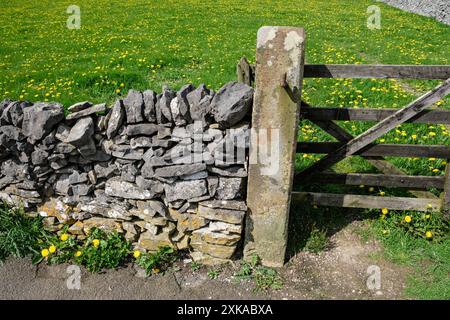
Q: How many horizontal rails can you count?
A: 5